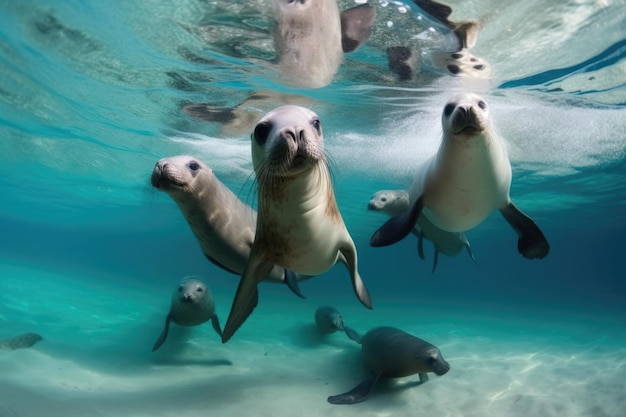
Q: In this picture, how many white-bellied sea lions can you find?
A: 2